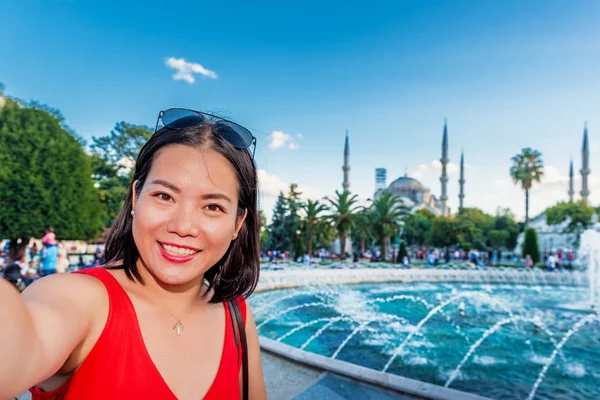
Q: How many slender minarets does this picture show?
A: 5